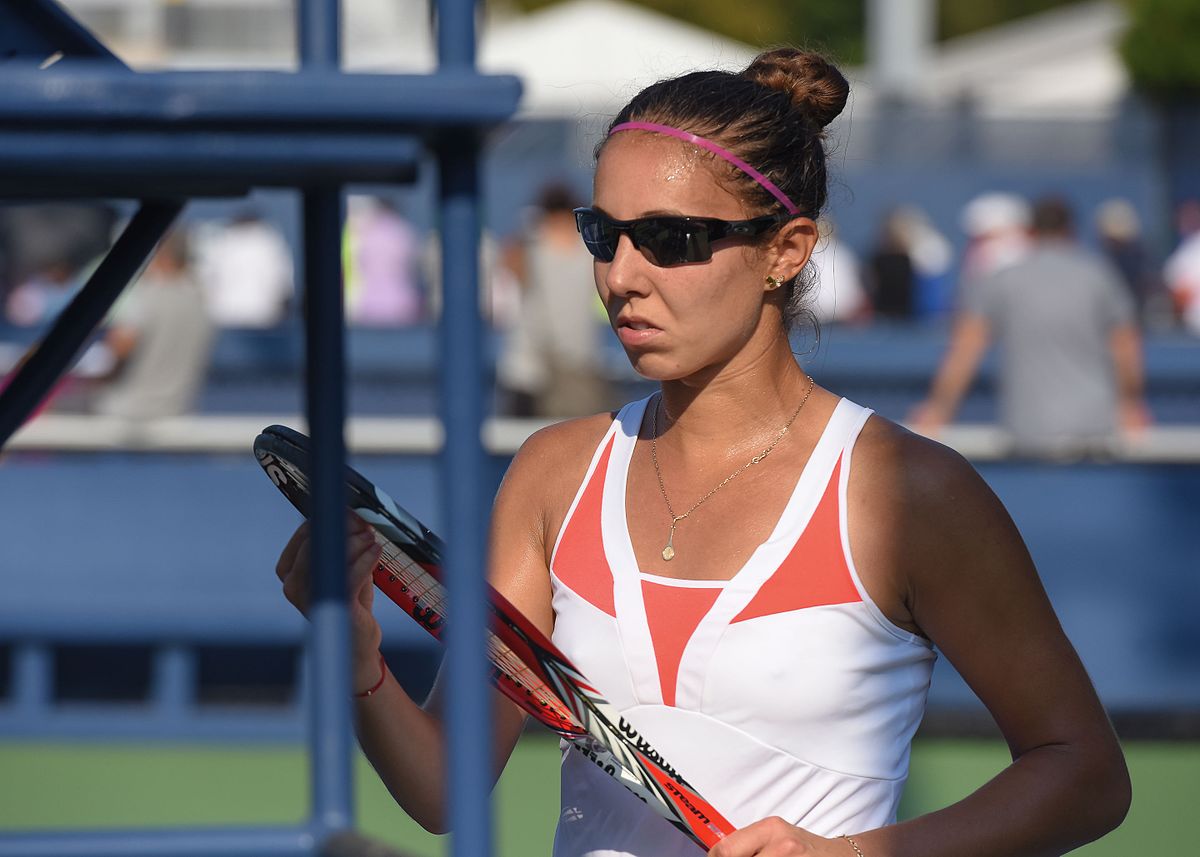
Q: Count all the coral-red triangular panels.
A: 3